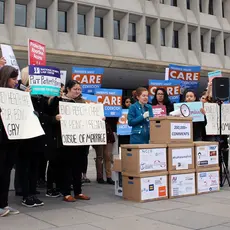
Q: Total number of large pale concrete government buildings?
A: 1